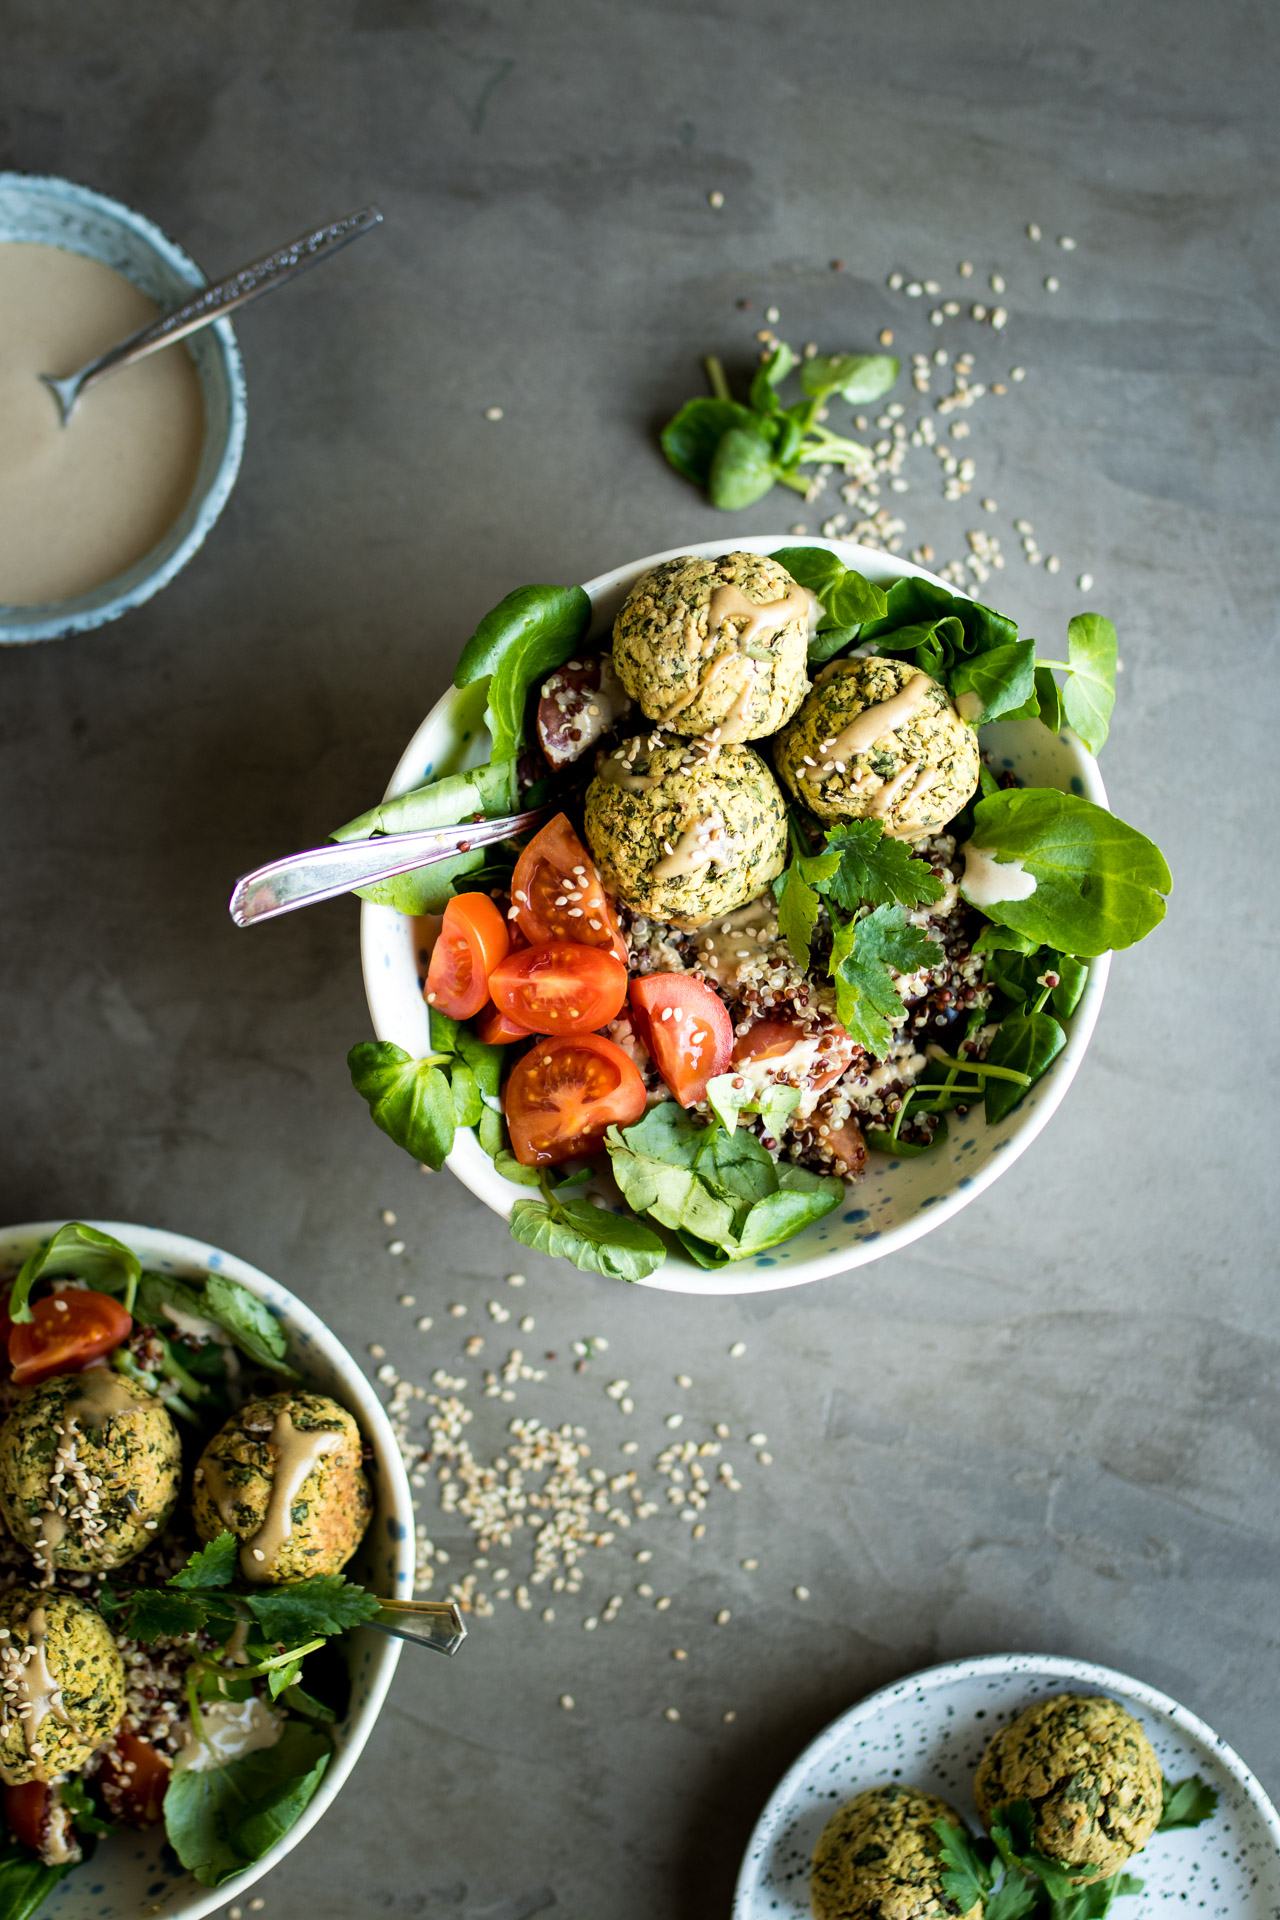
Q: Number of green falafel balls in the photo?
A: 8